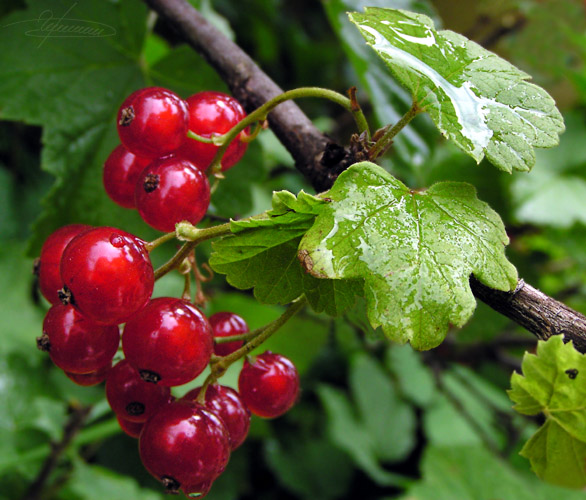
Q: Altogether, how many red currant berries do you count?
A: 15